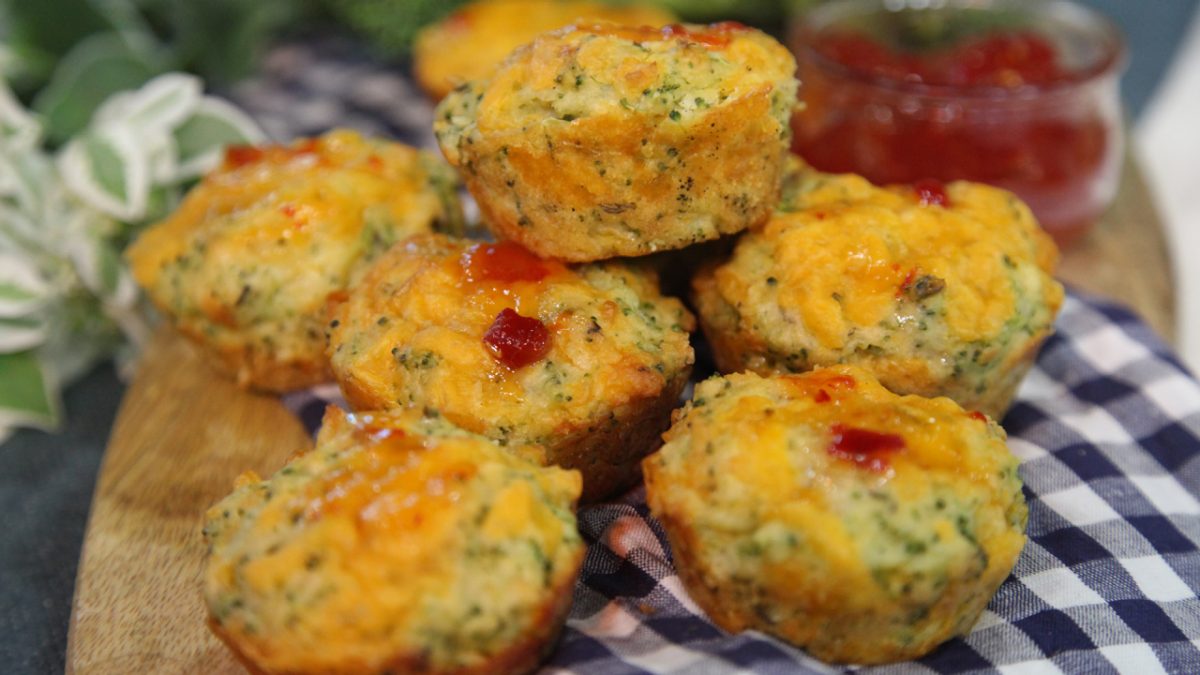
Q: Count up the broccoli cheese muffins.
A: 7